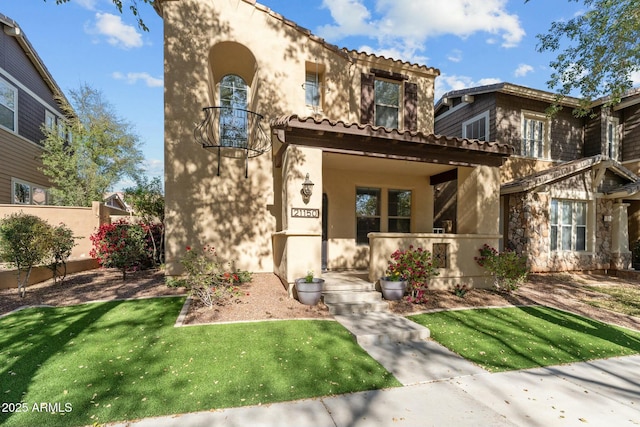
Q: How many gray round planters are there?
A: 2